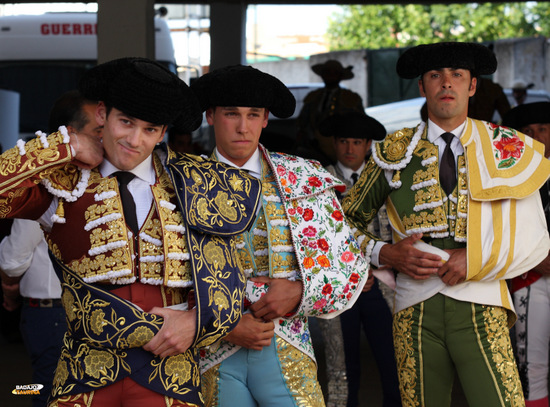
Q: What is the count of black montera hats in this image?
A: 5